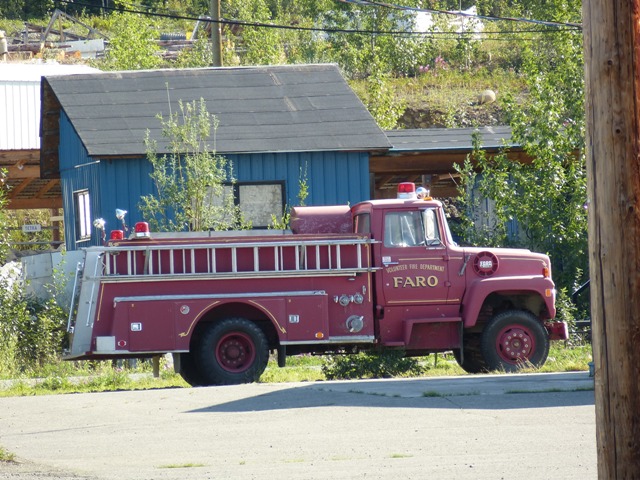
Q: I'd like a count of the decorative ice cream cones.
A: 0